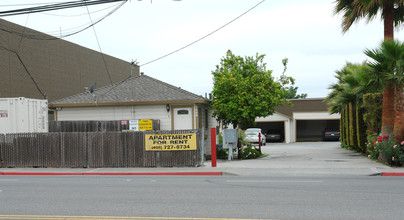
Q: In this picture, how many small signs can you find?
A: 3